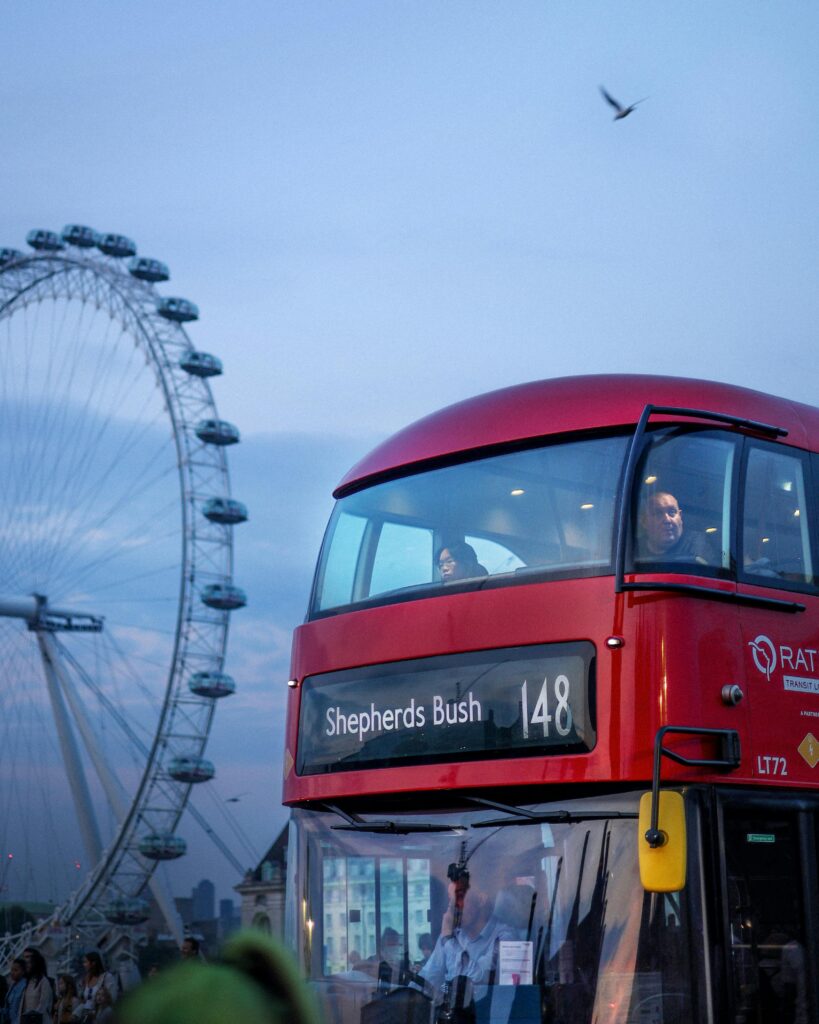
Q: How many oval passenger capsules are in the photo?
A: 14